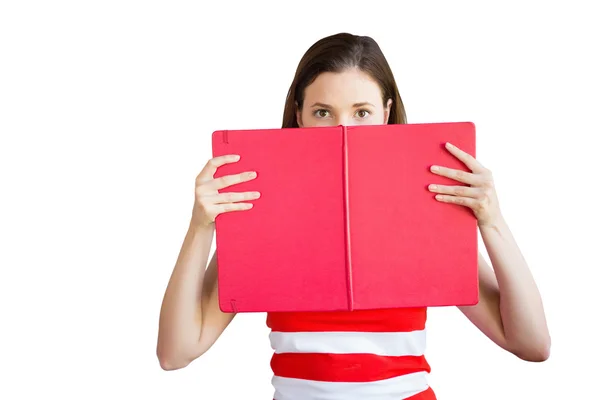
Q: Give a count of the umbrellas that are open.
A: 0